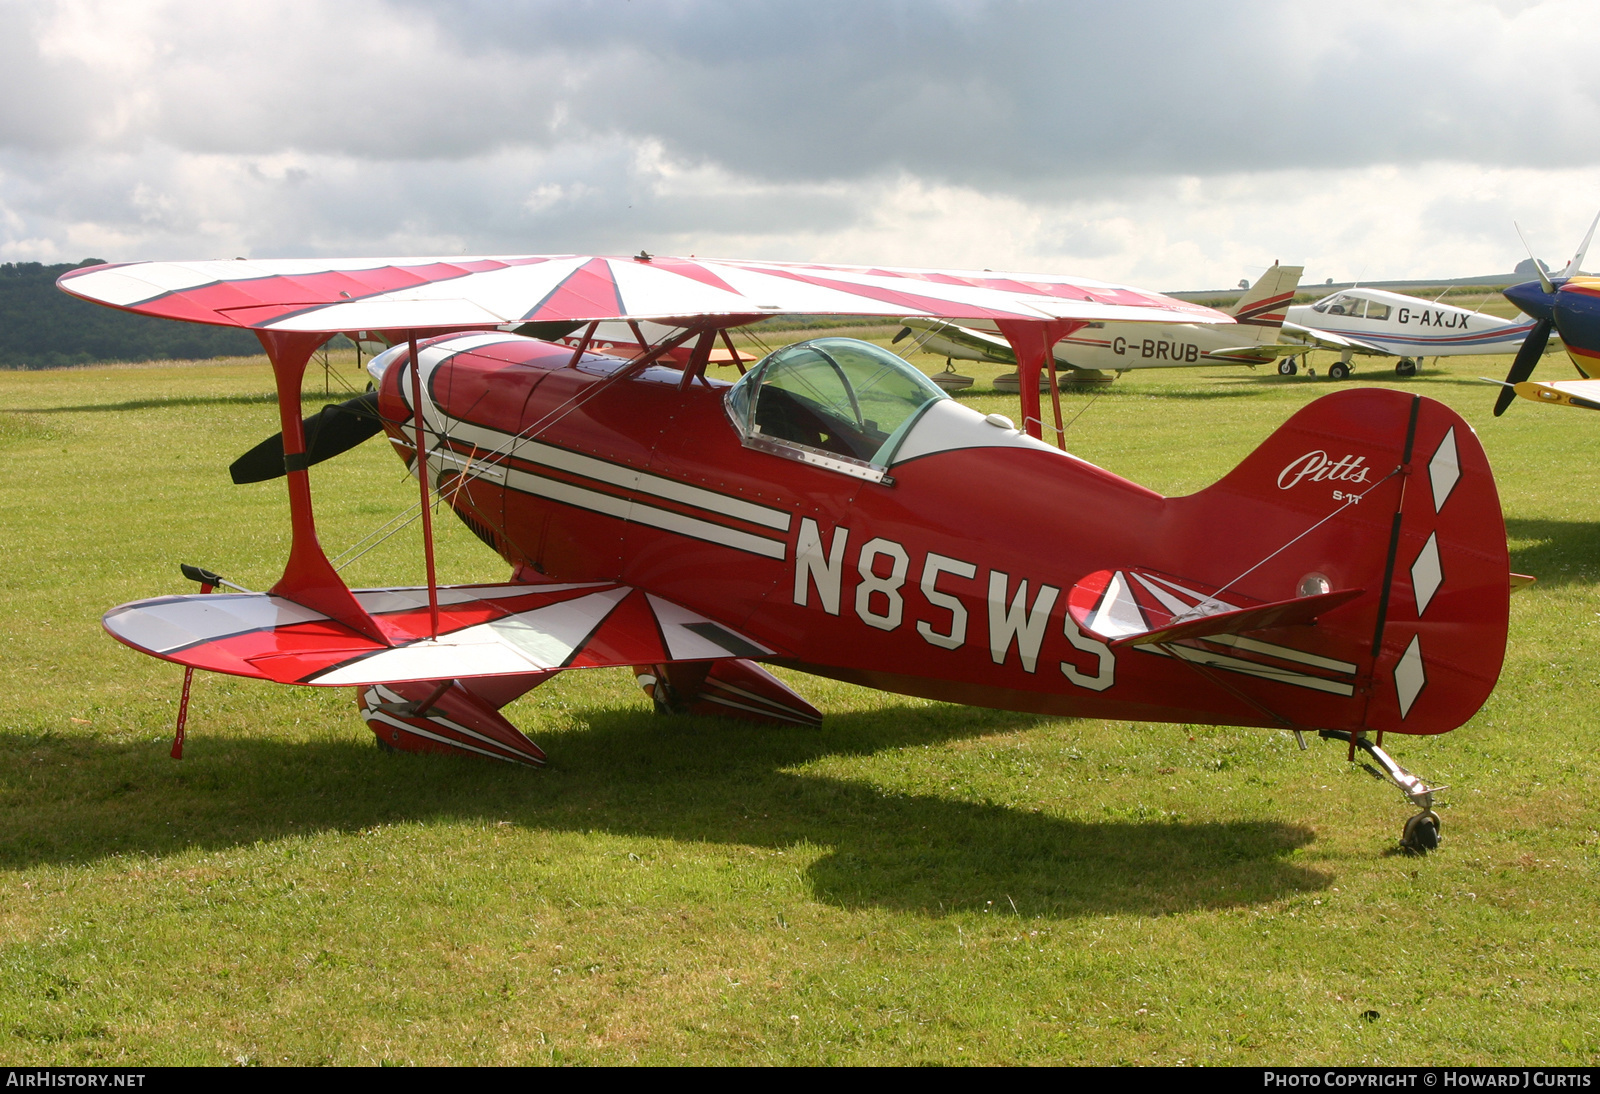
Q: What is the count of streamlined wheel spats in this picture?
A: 5